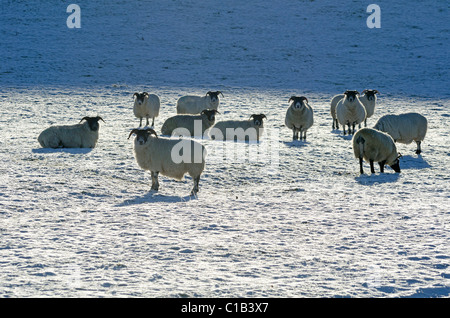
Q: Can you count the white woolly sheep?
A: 11